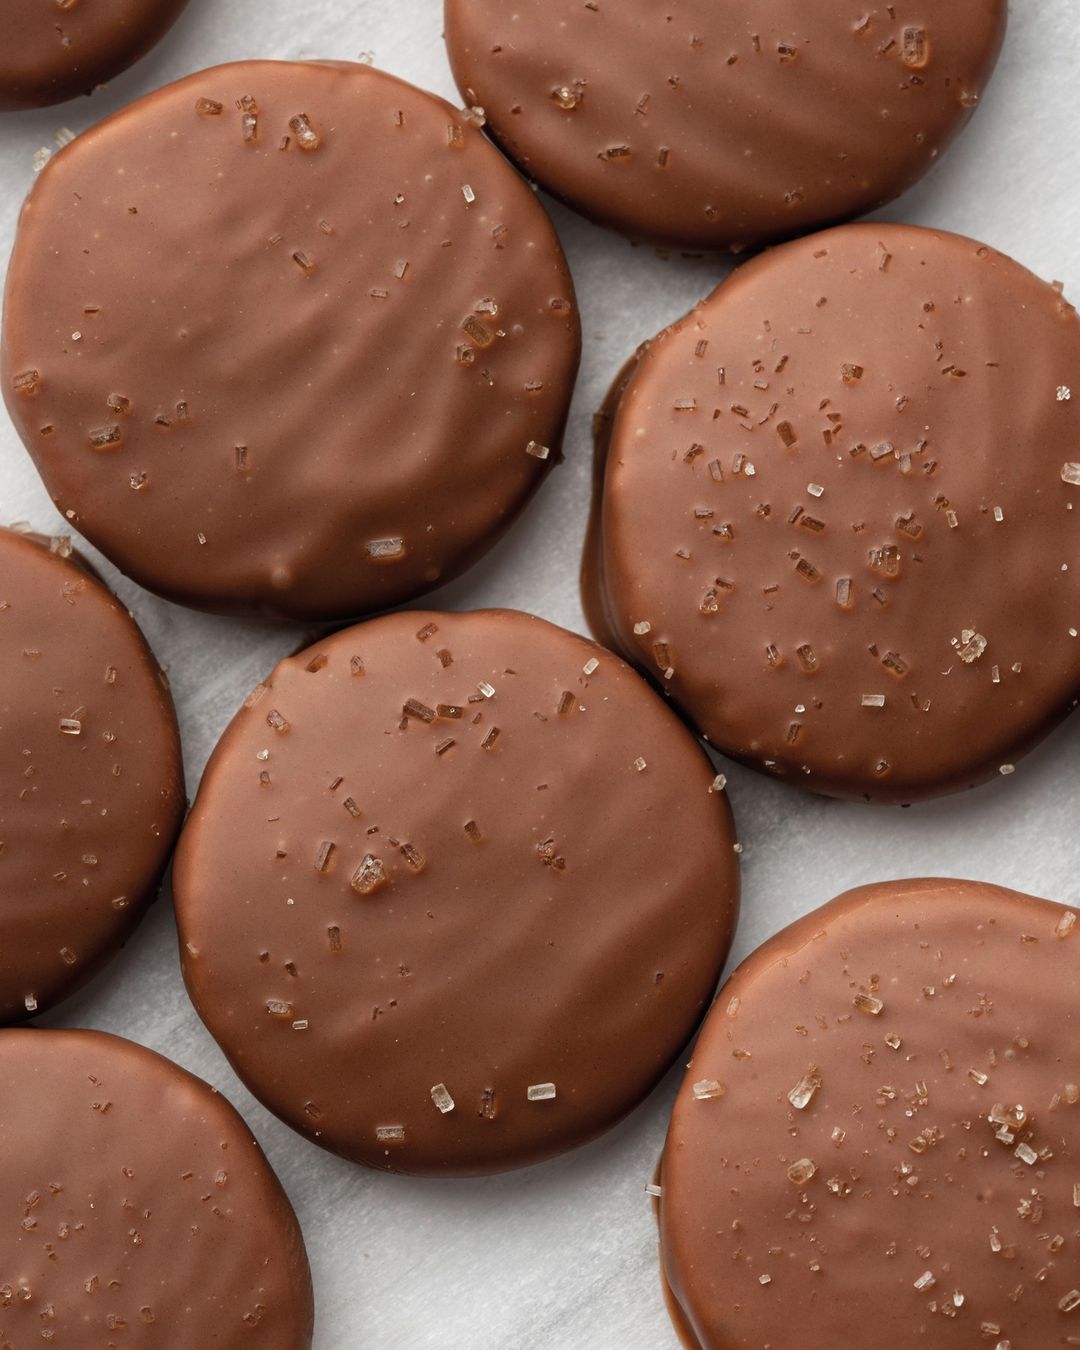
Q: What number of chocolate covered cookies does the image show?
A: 8